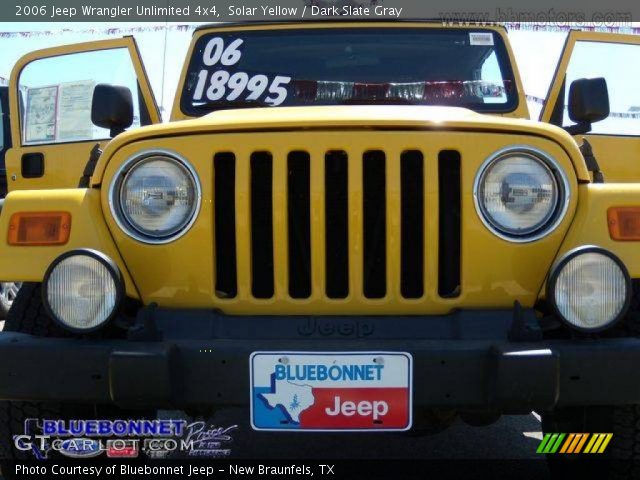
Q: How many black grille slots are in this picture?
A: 7